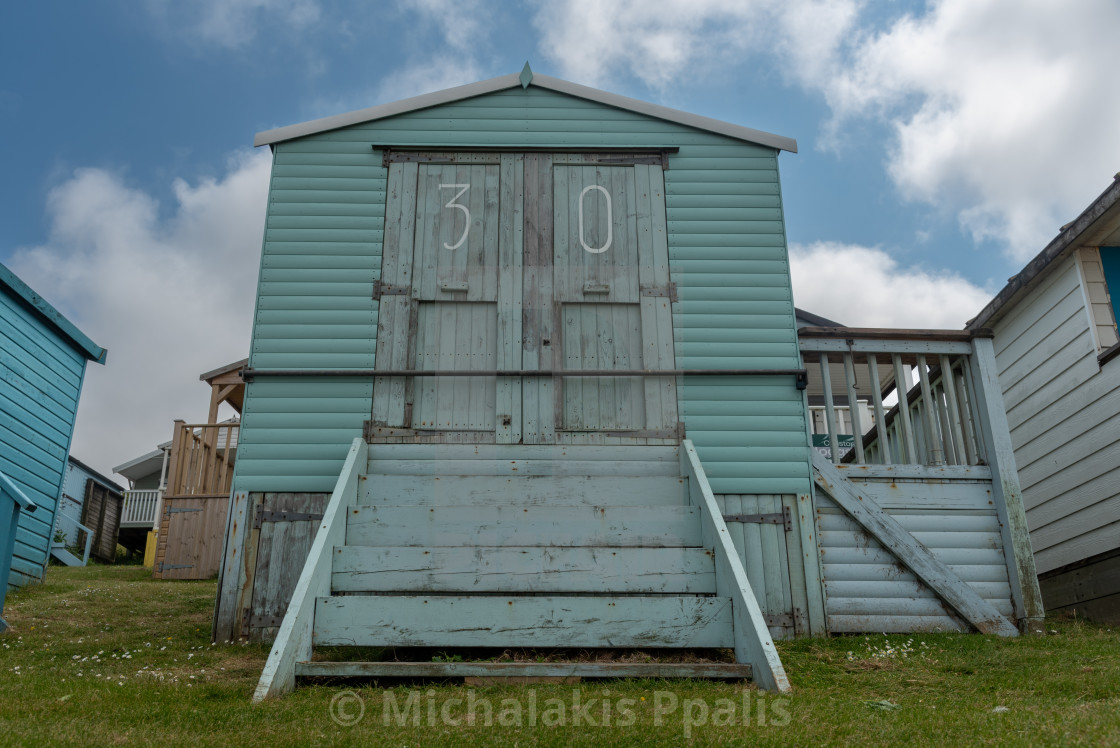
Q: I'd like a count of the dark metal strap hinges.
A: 12